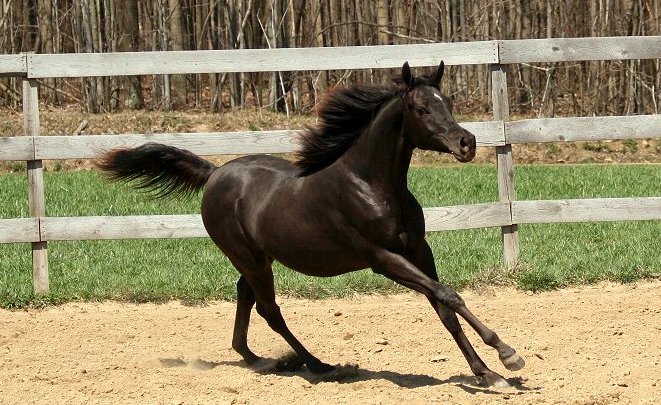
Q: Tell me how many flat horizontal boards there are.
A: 9